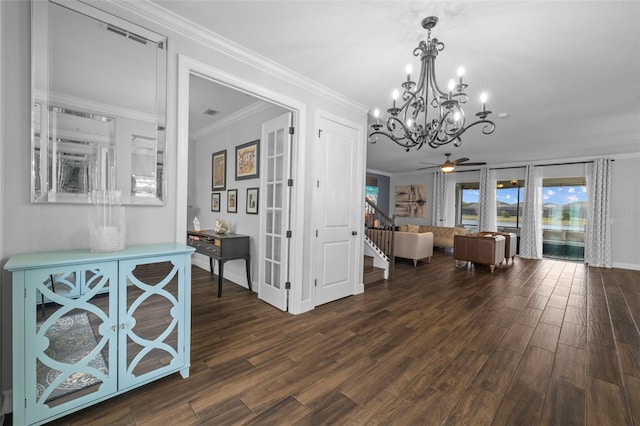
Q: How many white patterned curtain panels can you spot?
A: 4